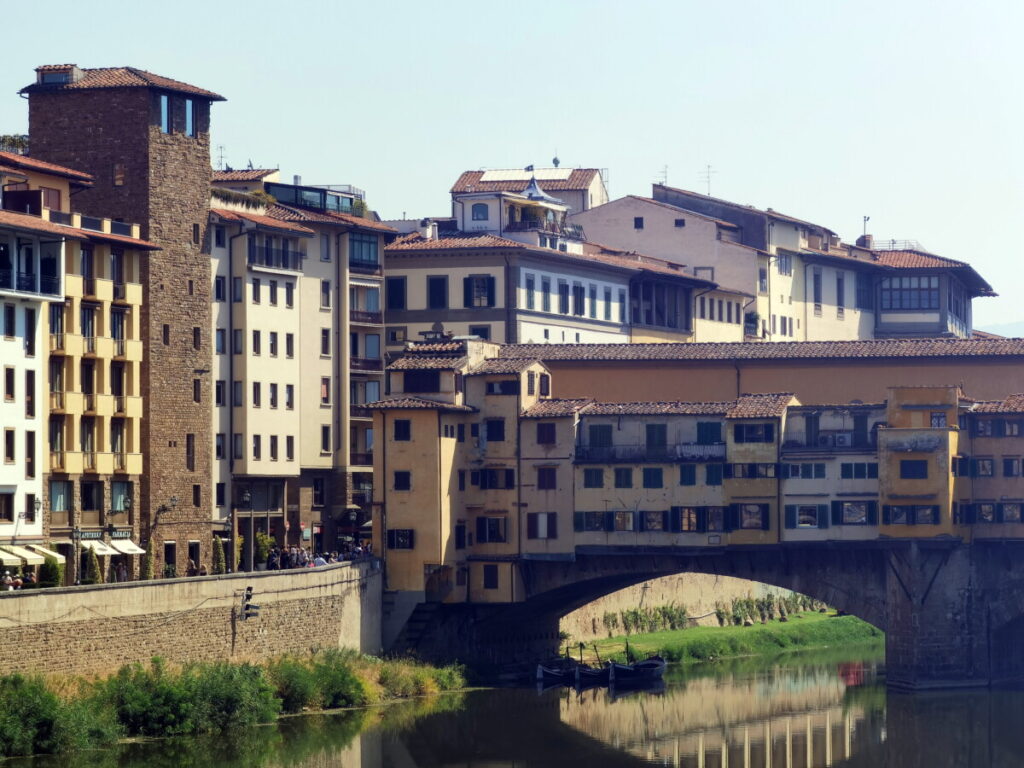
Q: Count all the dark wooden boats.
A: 3